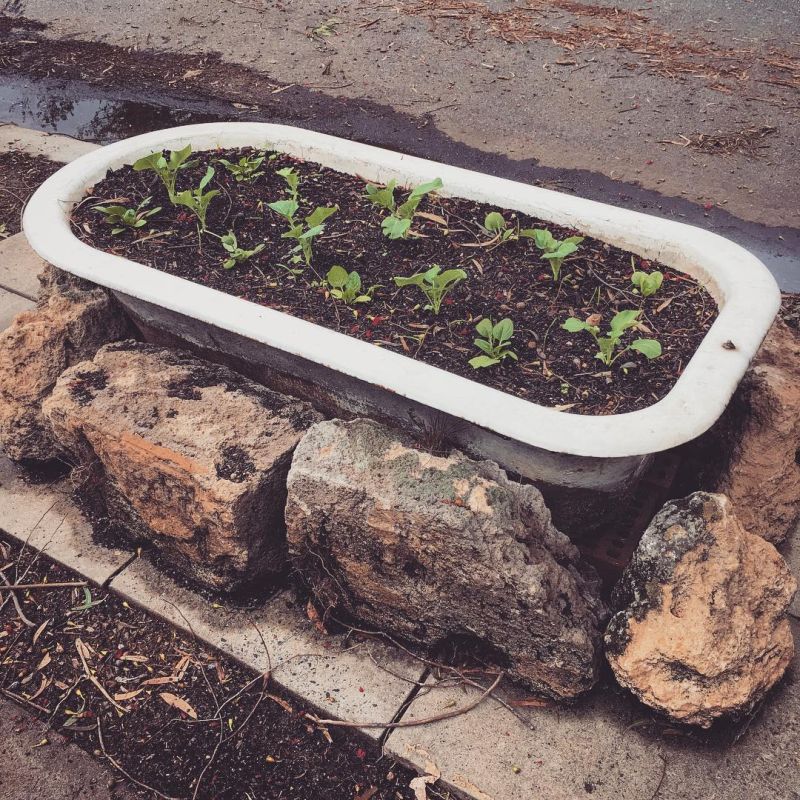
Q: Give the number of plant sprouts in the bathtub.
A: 15